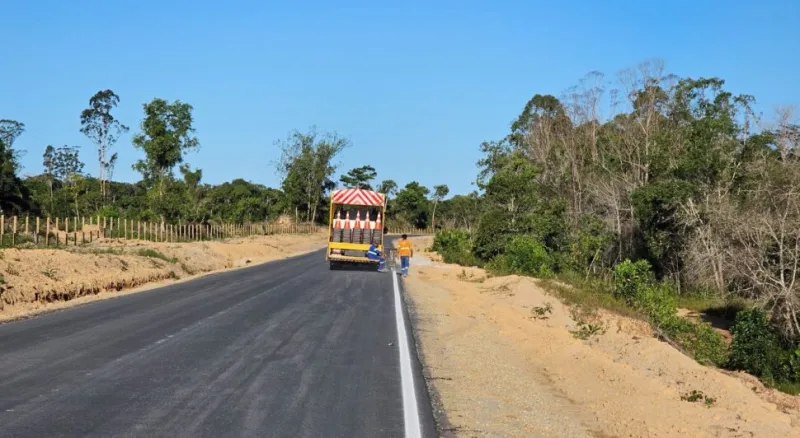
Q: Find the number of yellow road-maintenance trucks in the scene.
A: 1